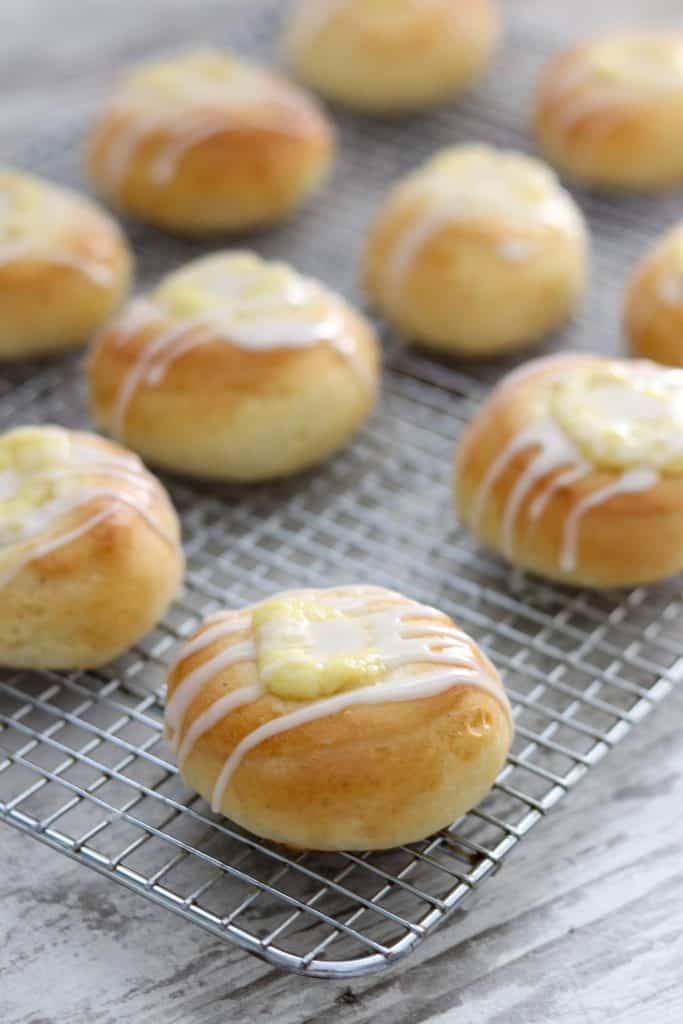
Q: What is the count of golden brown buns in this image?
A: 10